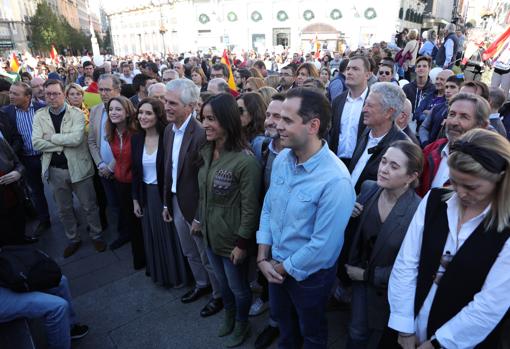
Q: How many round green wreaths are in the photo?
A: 7